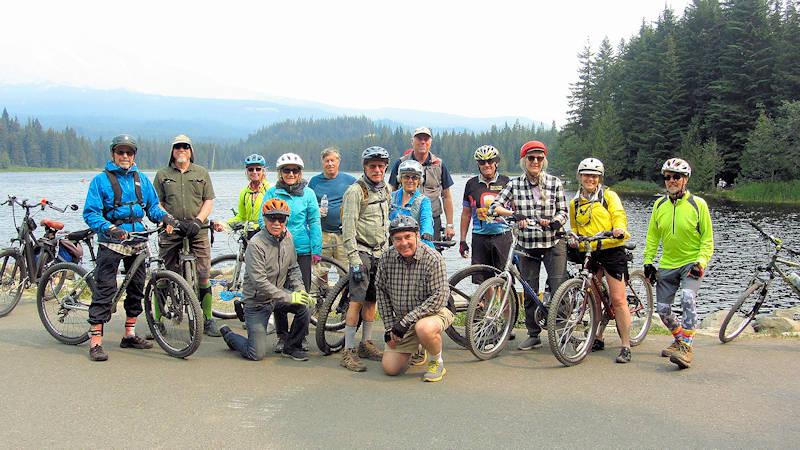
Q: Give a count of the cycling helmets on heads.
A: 11